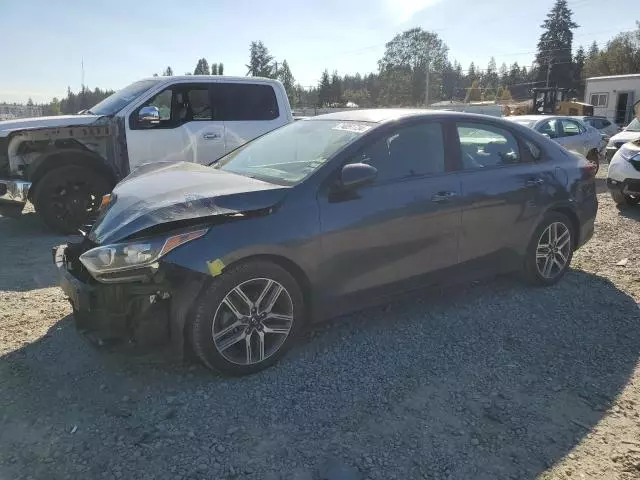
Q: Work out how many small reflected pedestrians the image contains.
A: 0